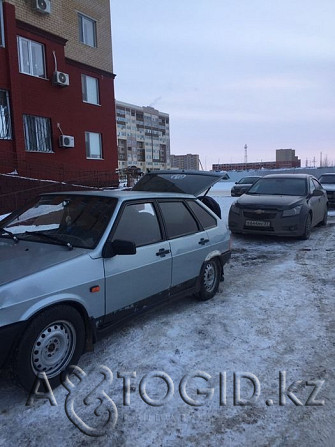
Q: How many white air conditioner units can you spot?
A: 3